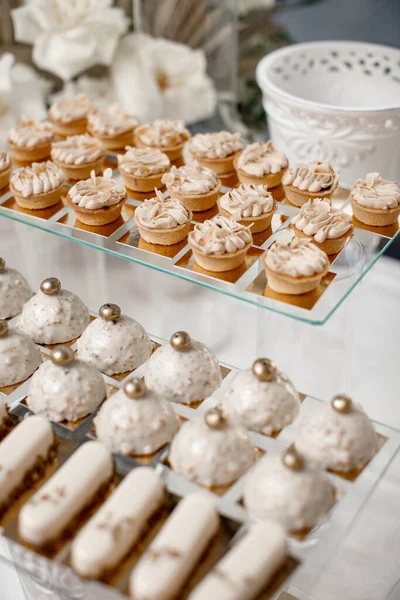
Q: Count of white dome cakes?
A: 11